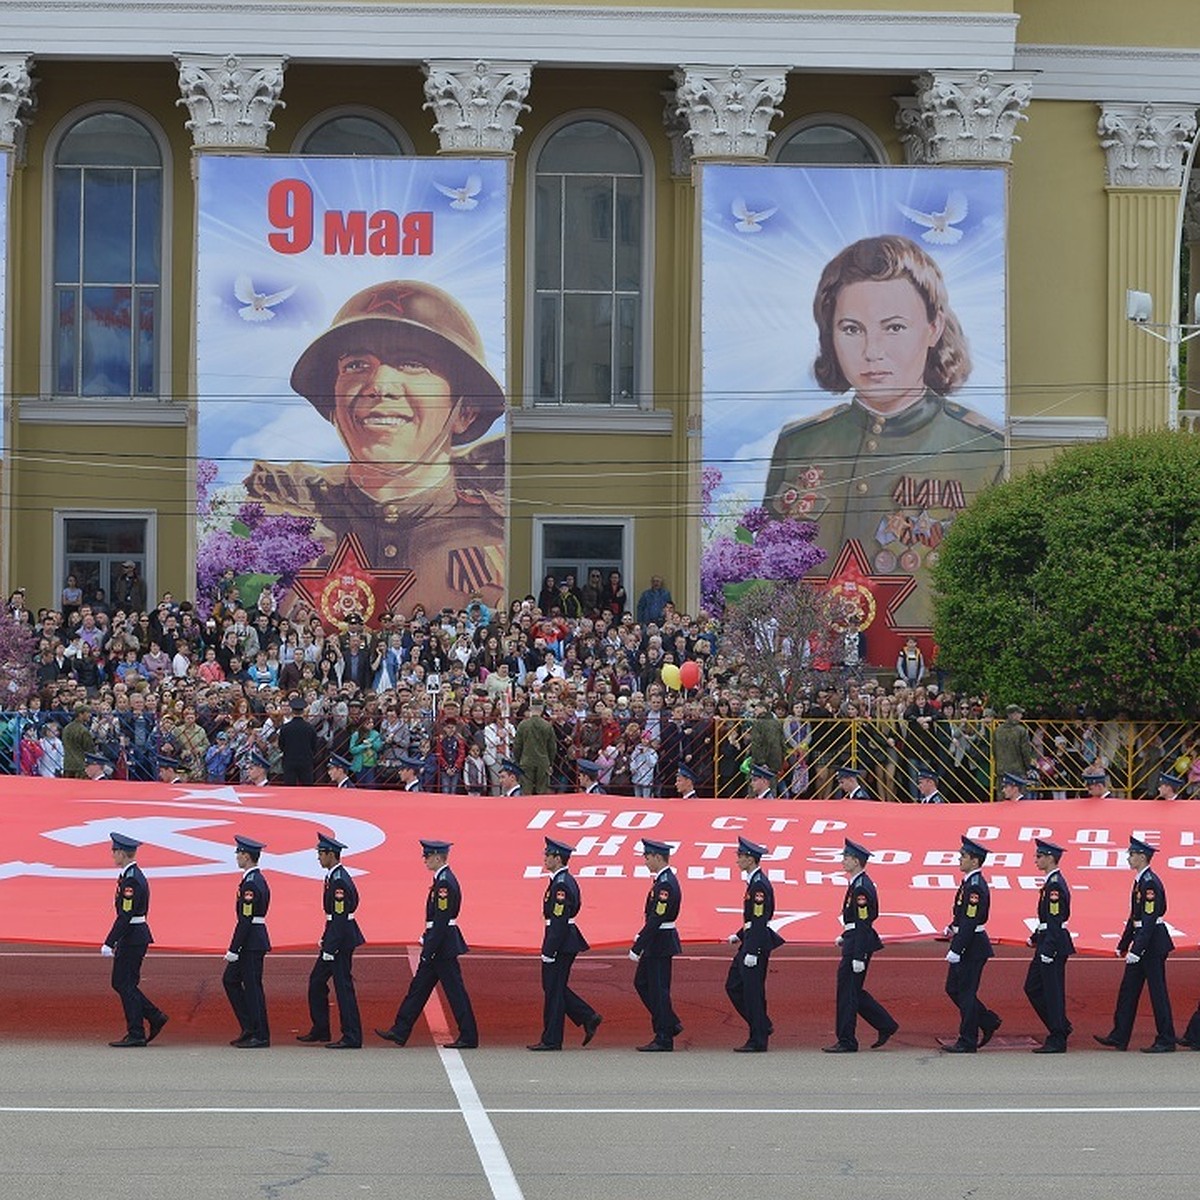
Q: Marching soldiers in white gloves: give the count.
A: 11